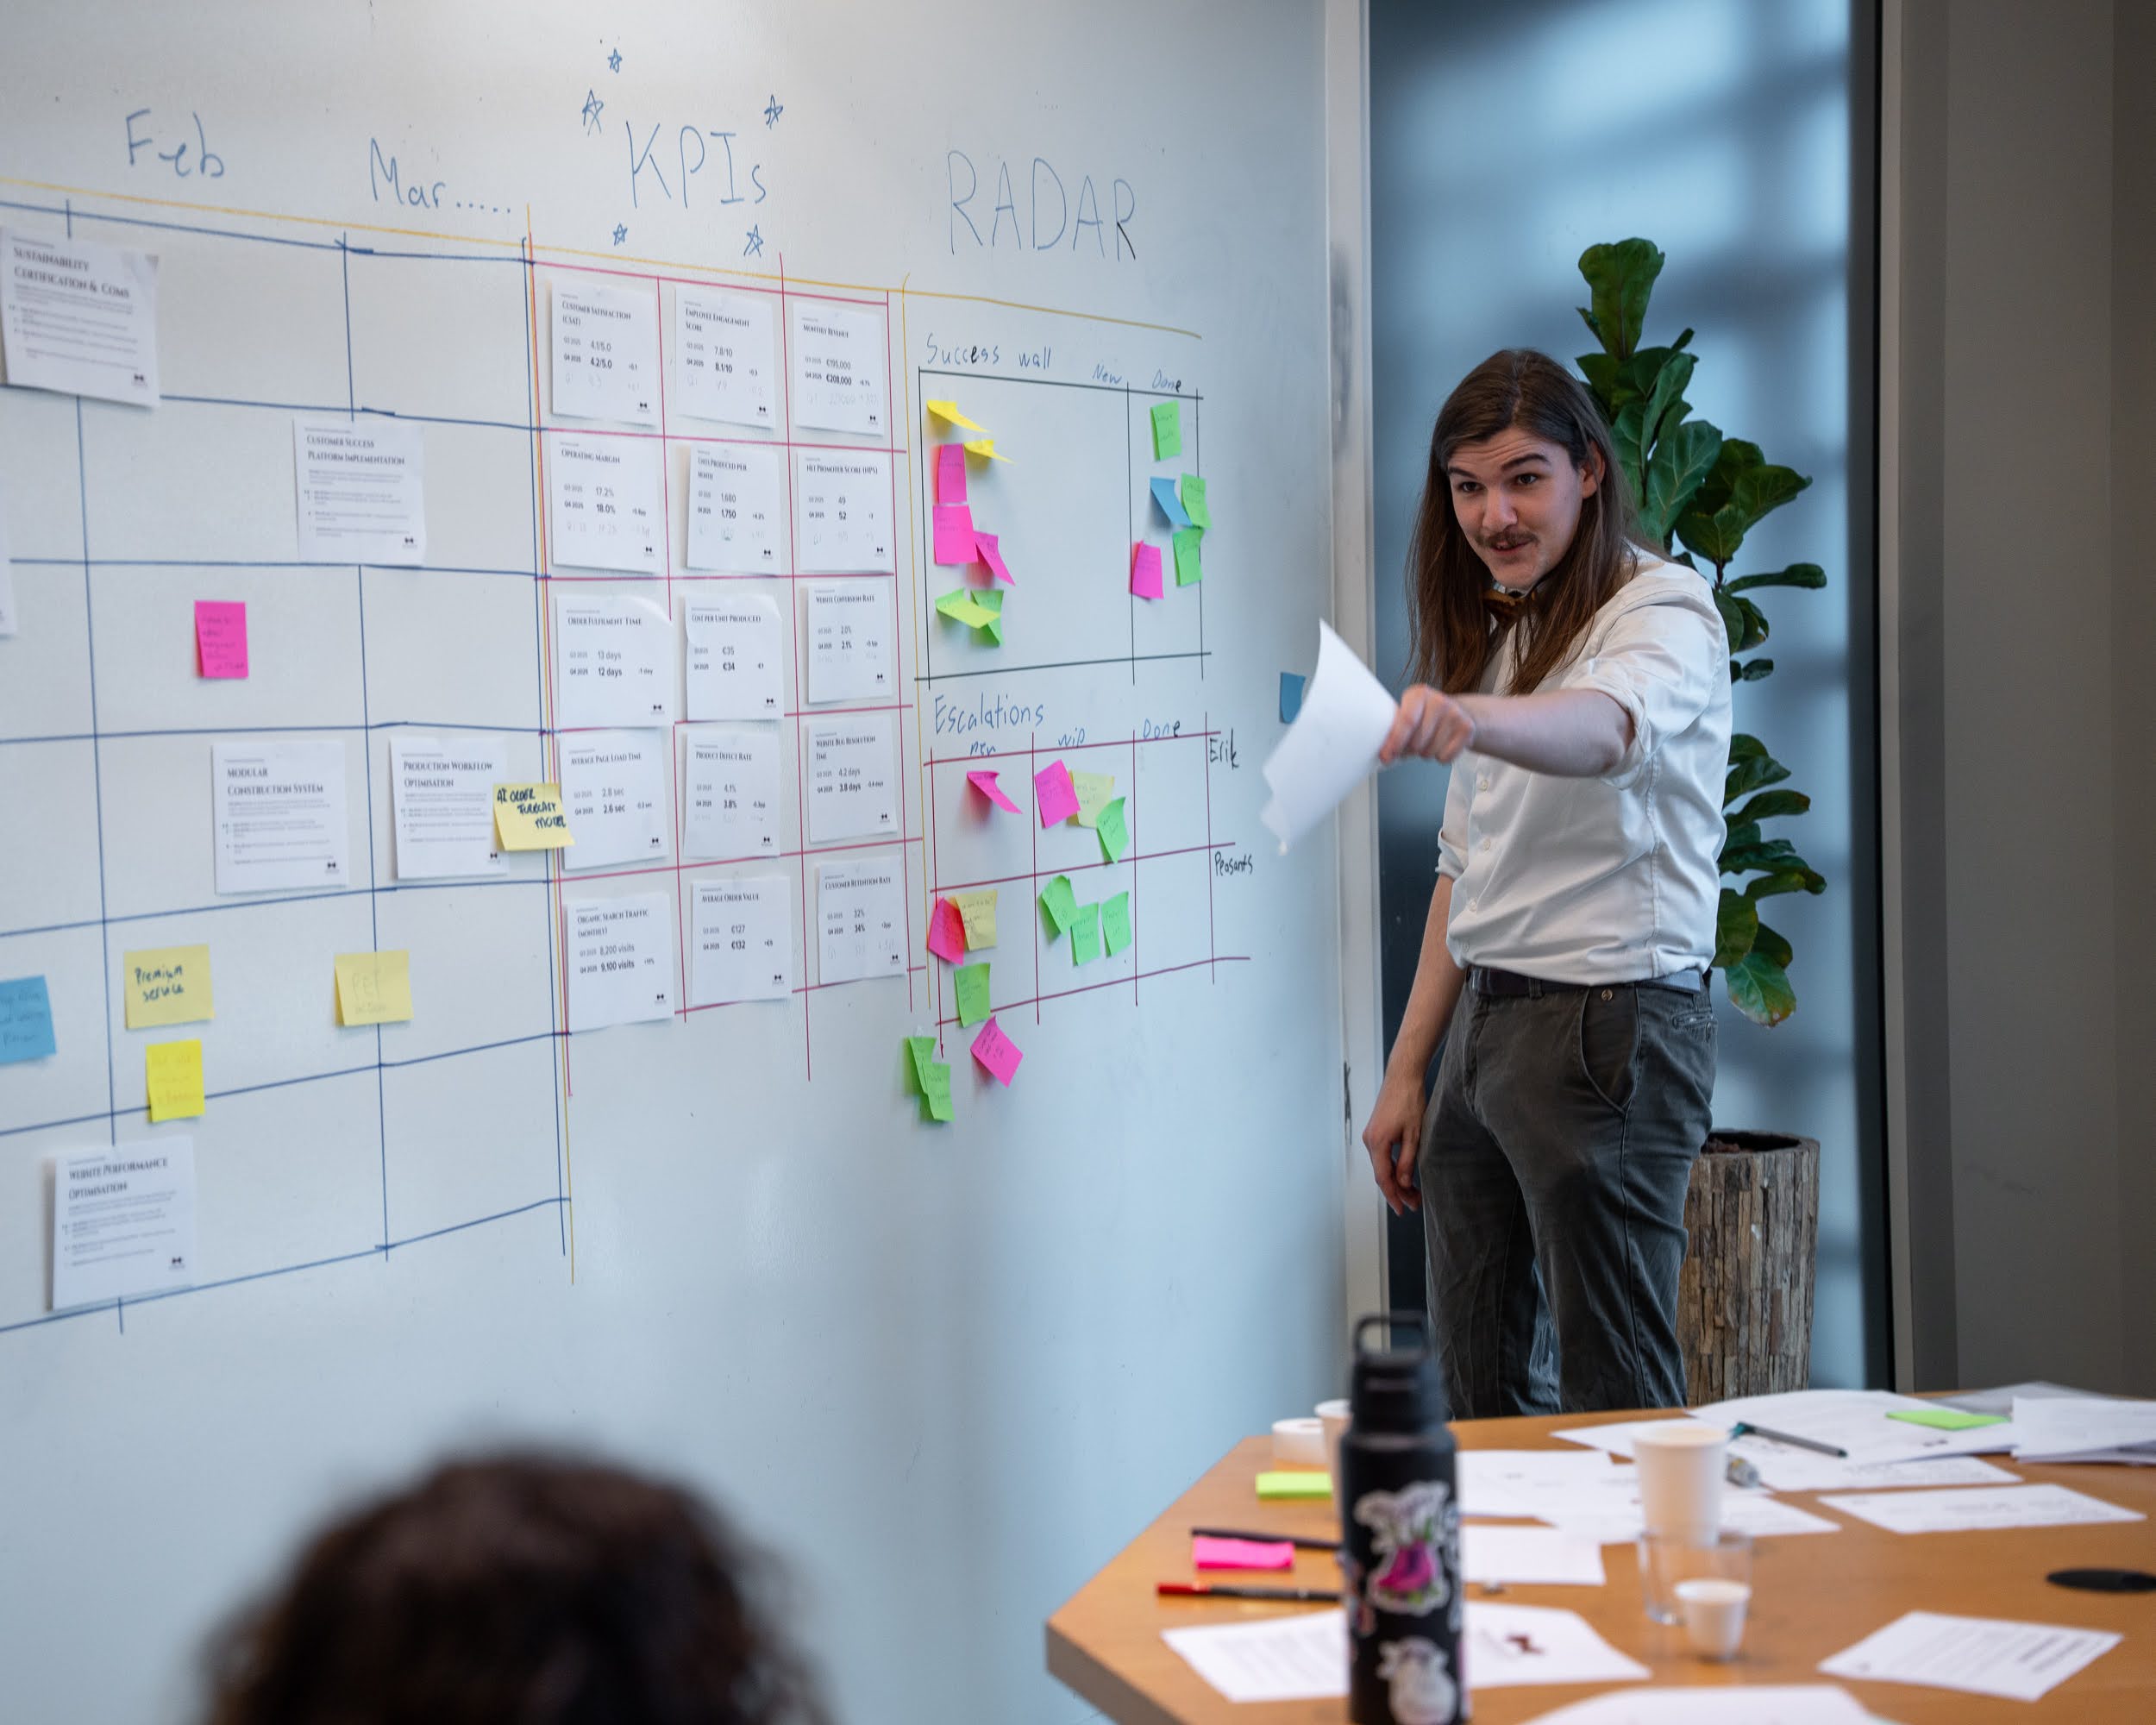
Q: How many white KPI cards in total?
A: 15